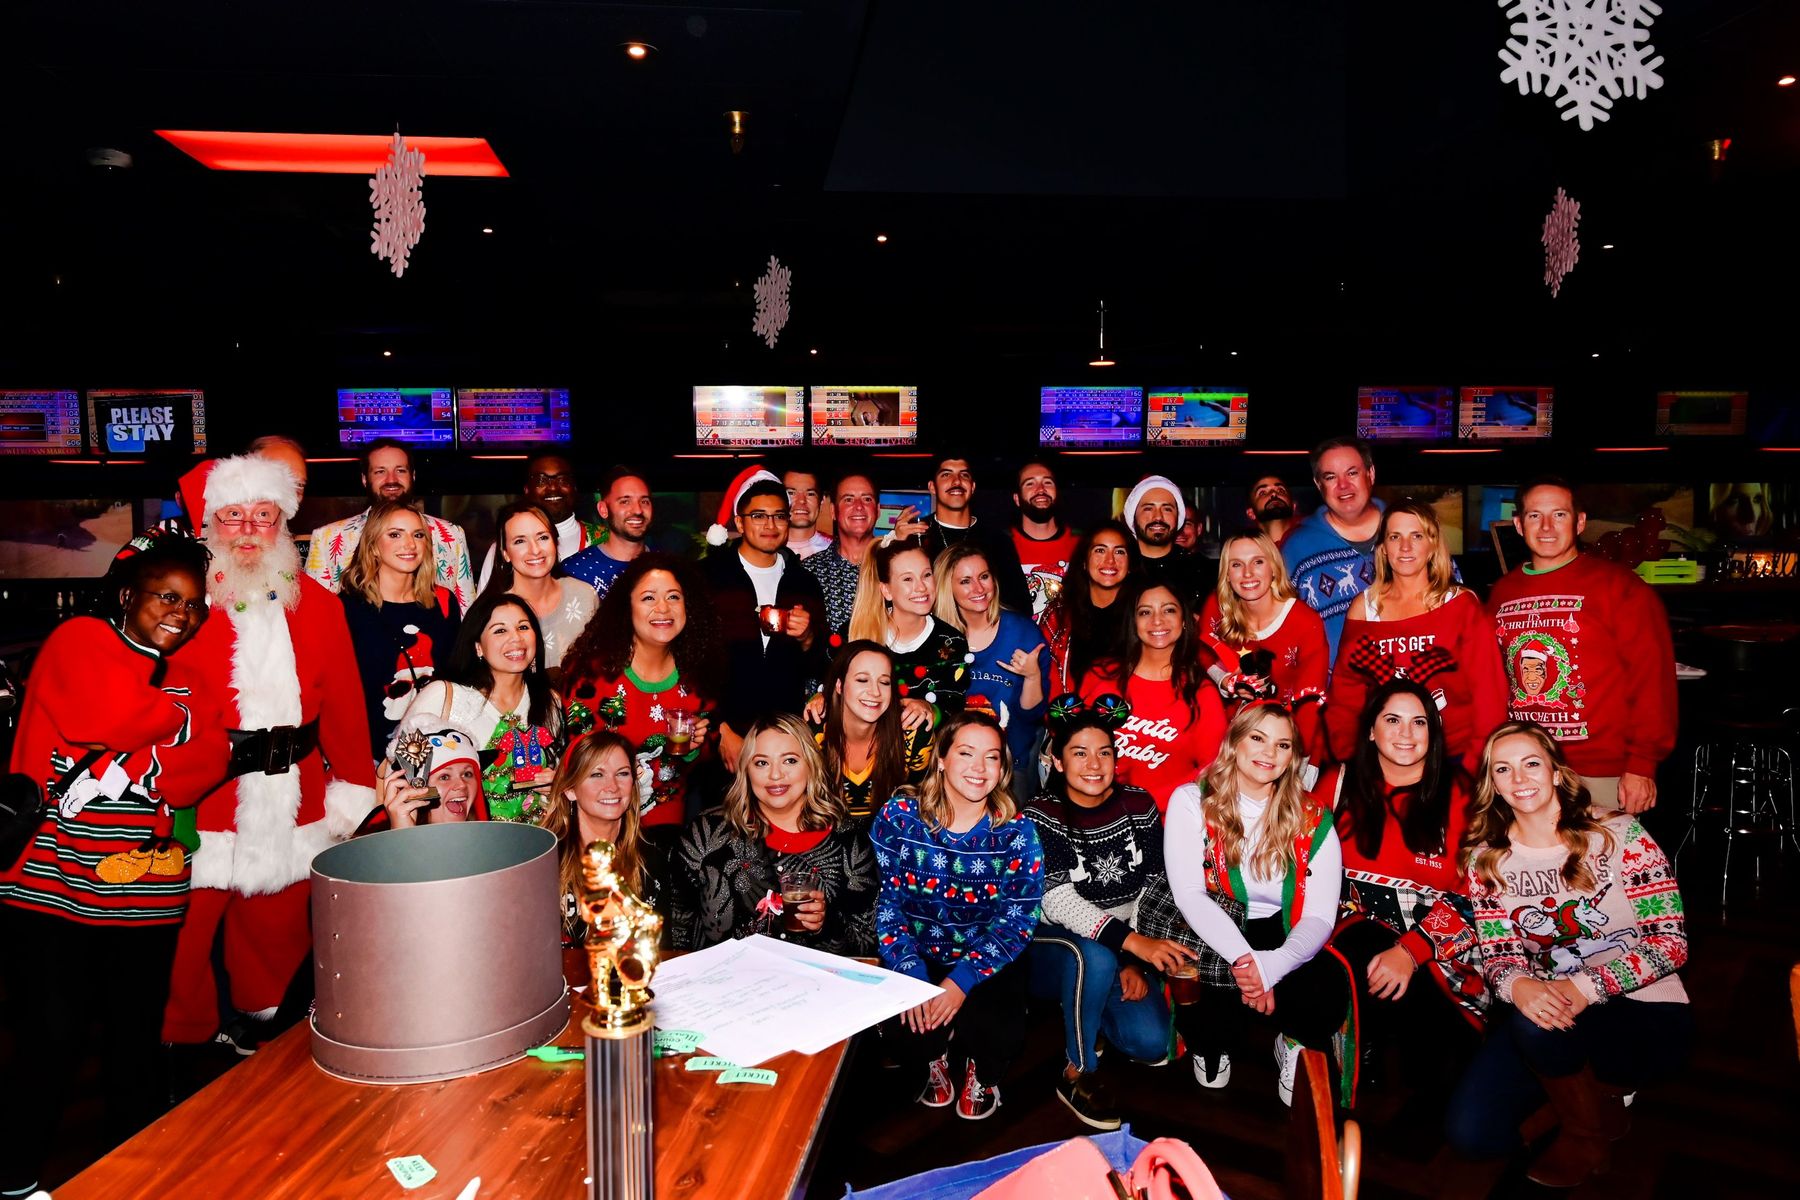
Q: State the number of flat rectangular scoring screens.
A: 11